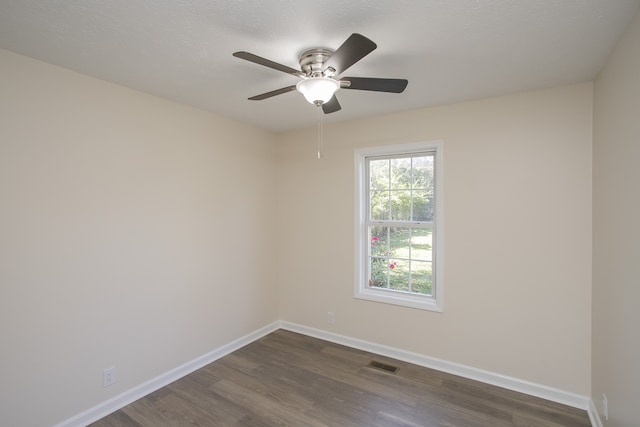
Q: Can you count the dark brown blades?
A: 5